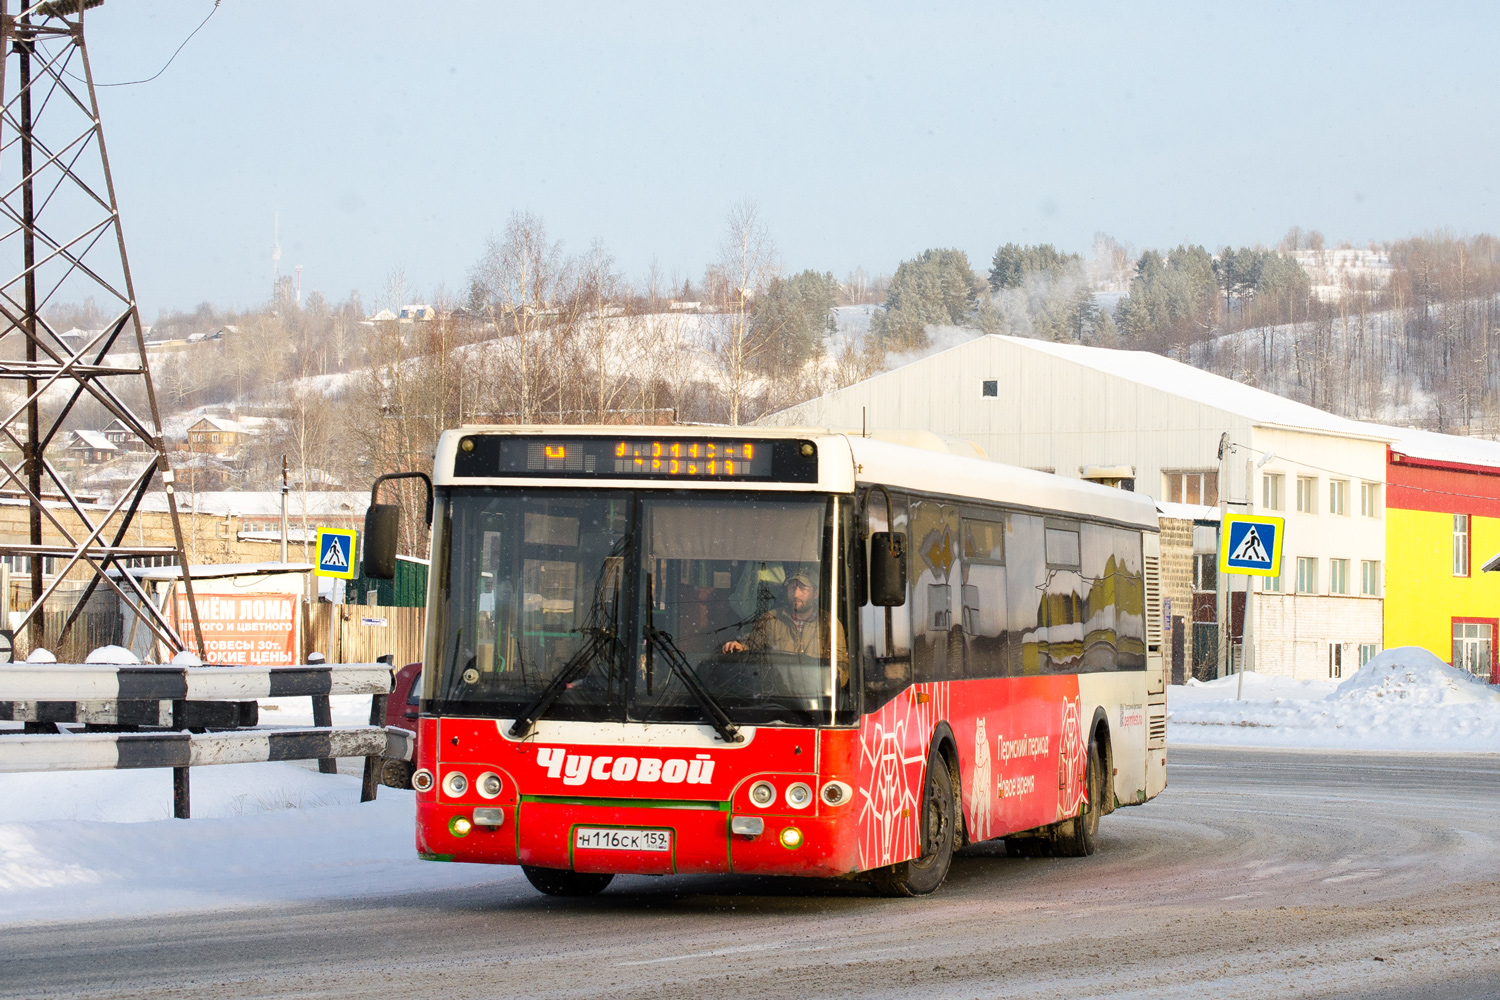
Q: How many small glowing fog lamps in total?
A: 2